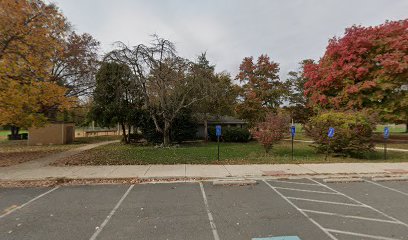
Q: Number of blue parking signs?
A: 4